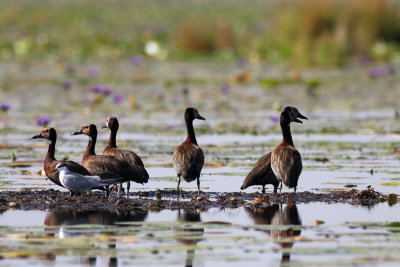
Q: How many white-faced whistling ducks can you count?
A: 6